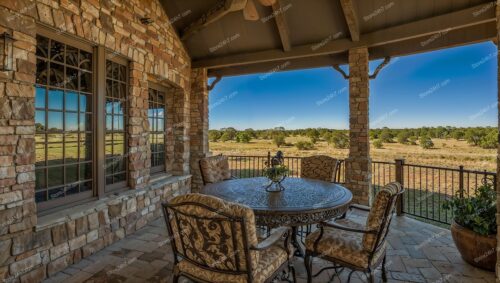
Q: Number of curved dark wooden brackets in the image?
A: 3